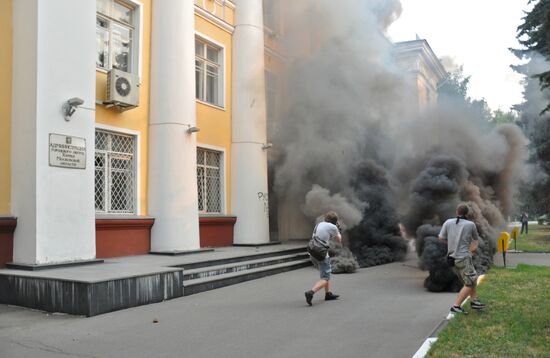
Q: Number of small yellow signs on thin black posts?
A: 2